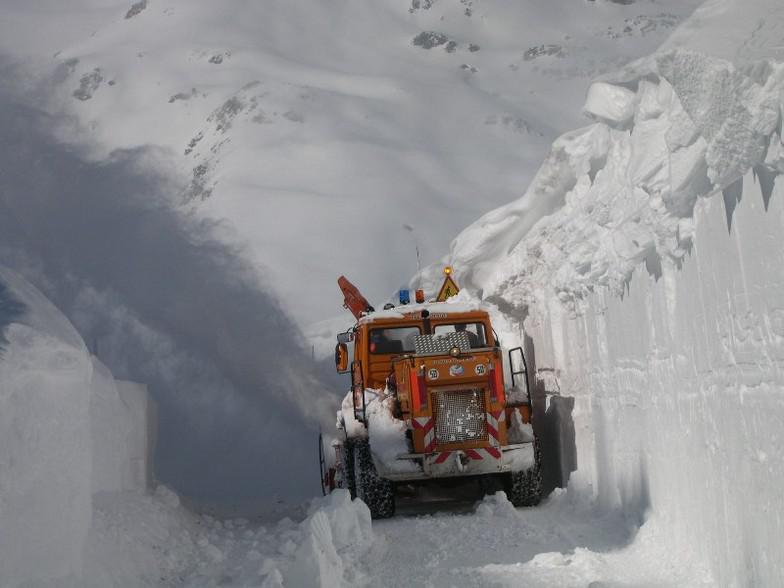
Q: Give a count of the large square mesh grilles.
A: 1